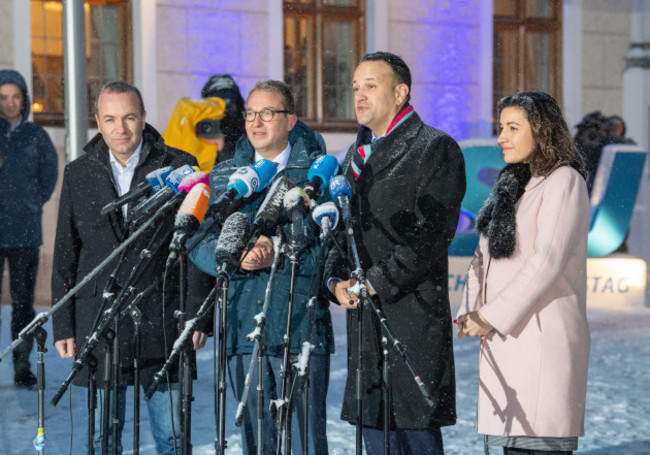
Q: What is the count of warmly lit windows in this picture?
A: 3